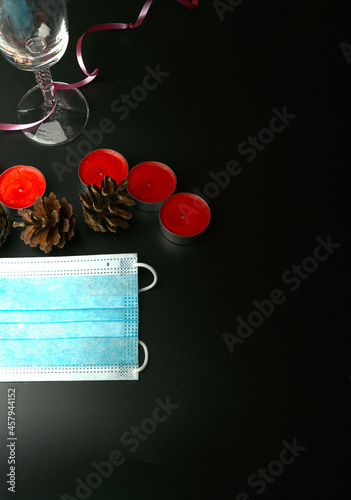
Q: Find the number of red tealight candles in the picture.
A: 4